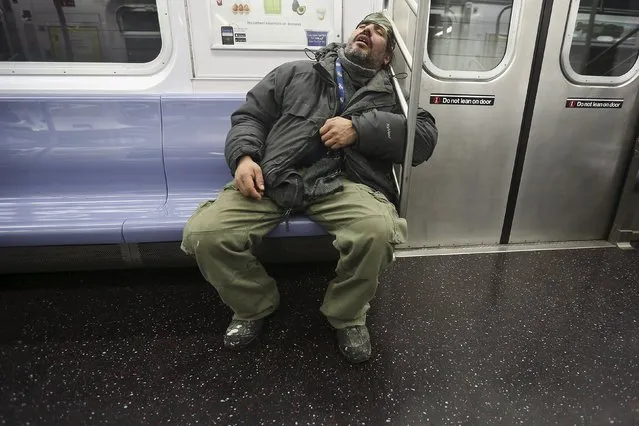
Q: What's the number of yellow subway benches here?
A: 0